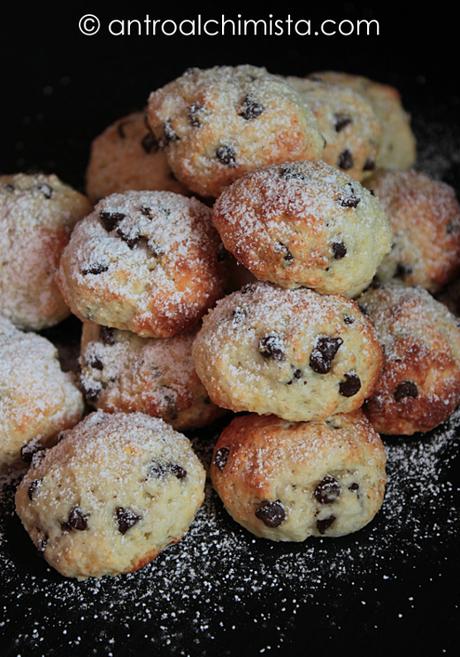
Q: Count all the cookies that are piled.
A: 14